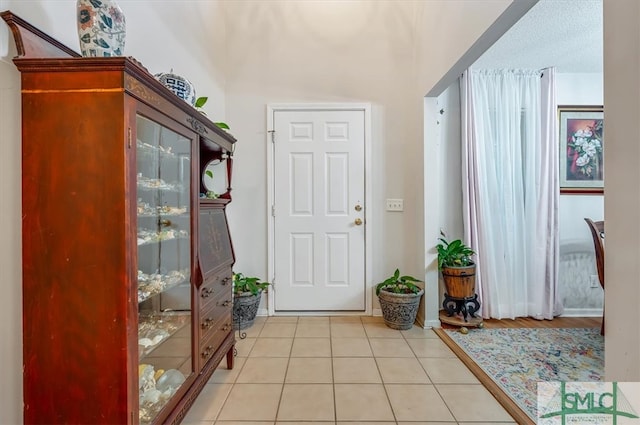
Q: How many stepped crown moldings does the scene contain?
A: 1